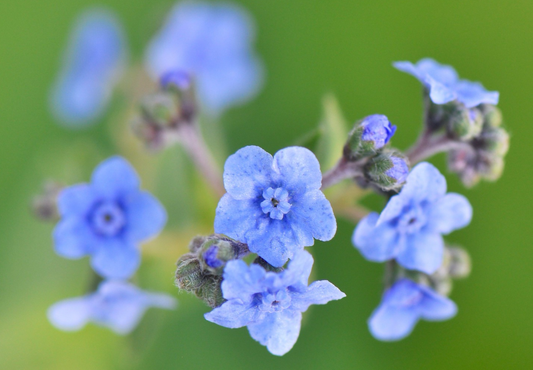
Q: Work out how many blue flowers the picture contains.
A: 9